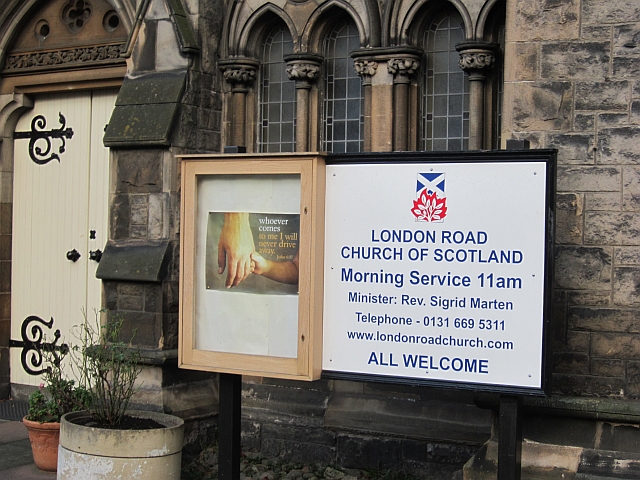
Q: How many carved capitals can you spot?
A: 5